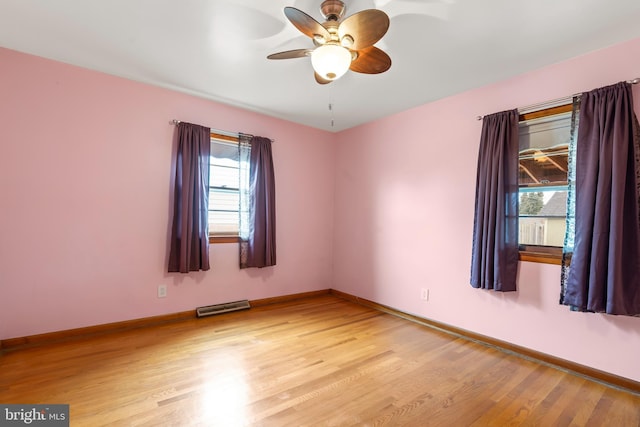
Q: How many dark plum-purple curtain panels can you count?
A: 4